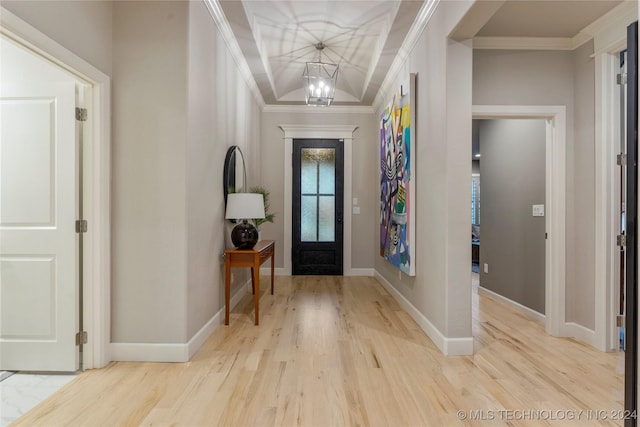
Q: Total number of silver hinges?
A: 7